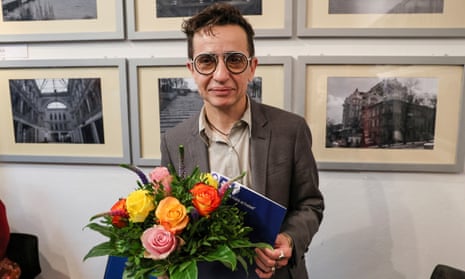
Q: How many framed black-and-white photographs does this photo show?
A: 6